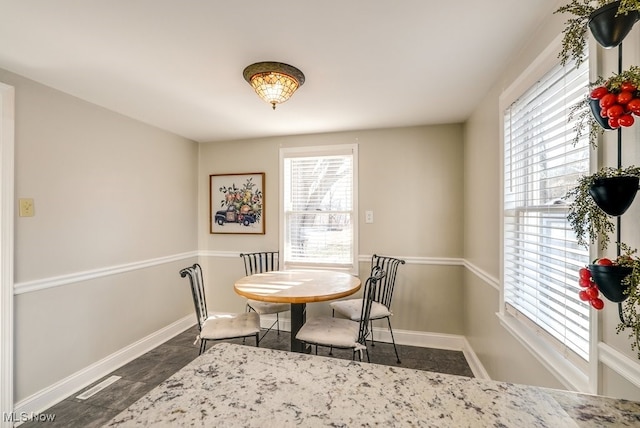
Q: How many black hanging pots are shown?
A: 4